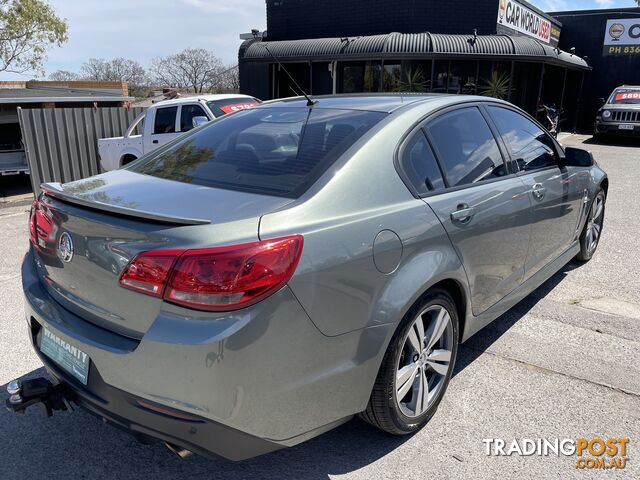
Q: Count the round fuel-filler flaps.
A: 1